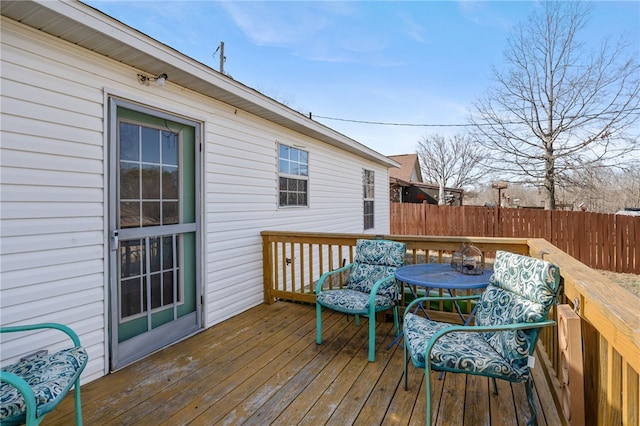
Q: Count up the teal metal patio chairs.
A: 3